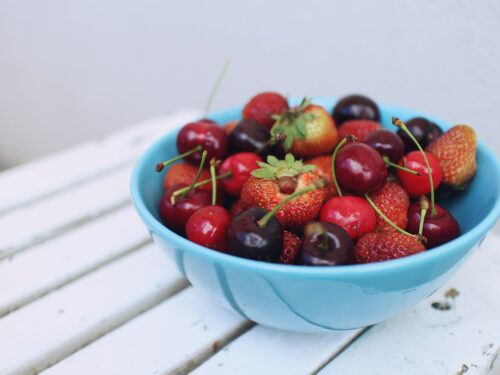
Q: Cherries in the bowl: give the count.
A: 14